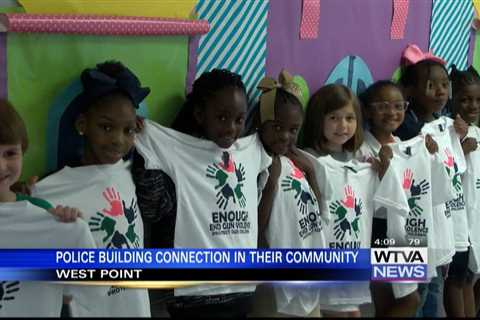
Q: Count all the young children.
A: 8